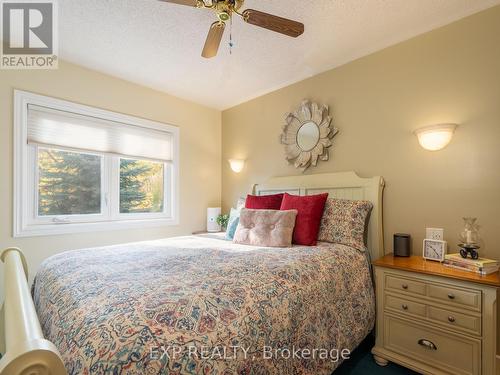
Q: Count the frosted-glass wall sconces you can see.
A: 2